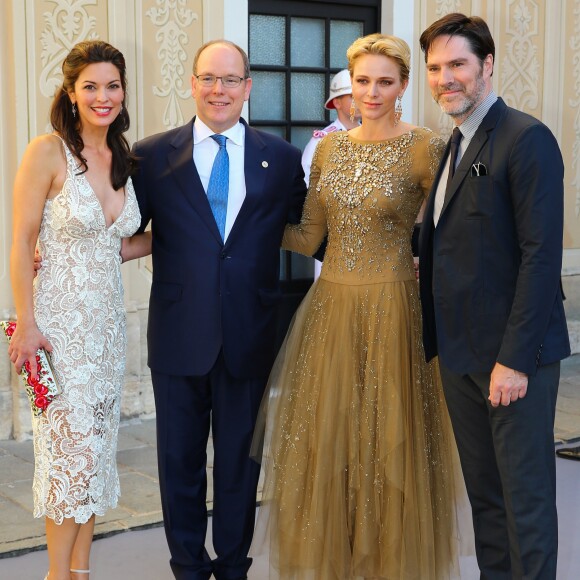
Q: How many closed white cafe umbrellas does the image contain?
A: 0